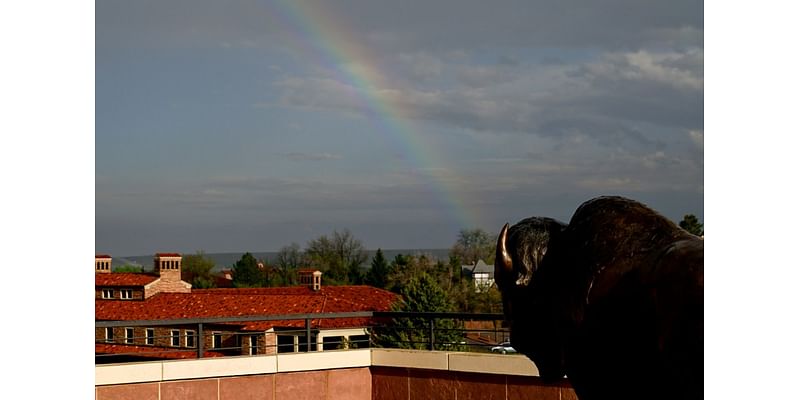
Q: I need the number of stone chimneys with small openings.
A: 3